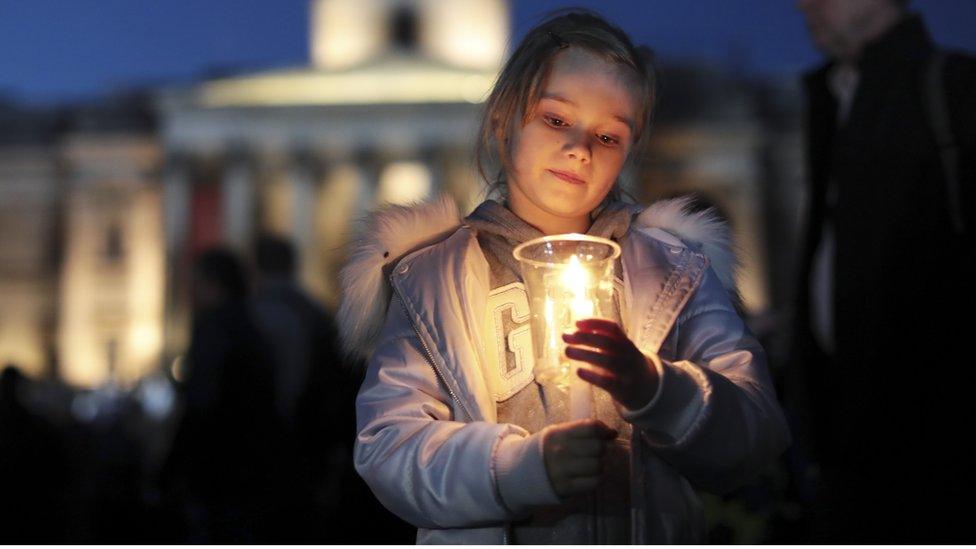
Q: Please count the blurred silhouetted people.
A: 3